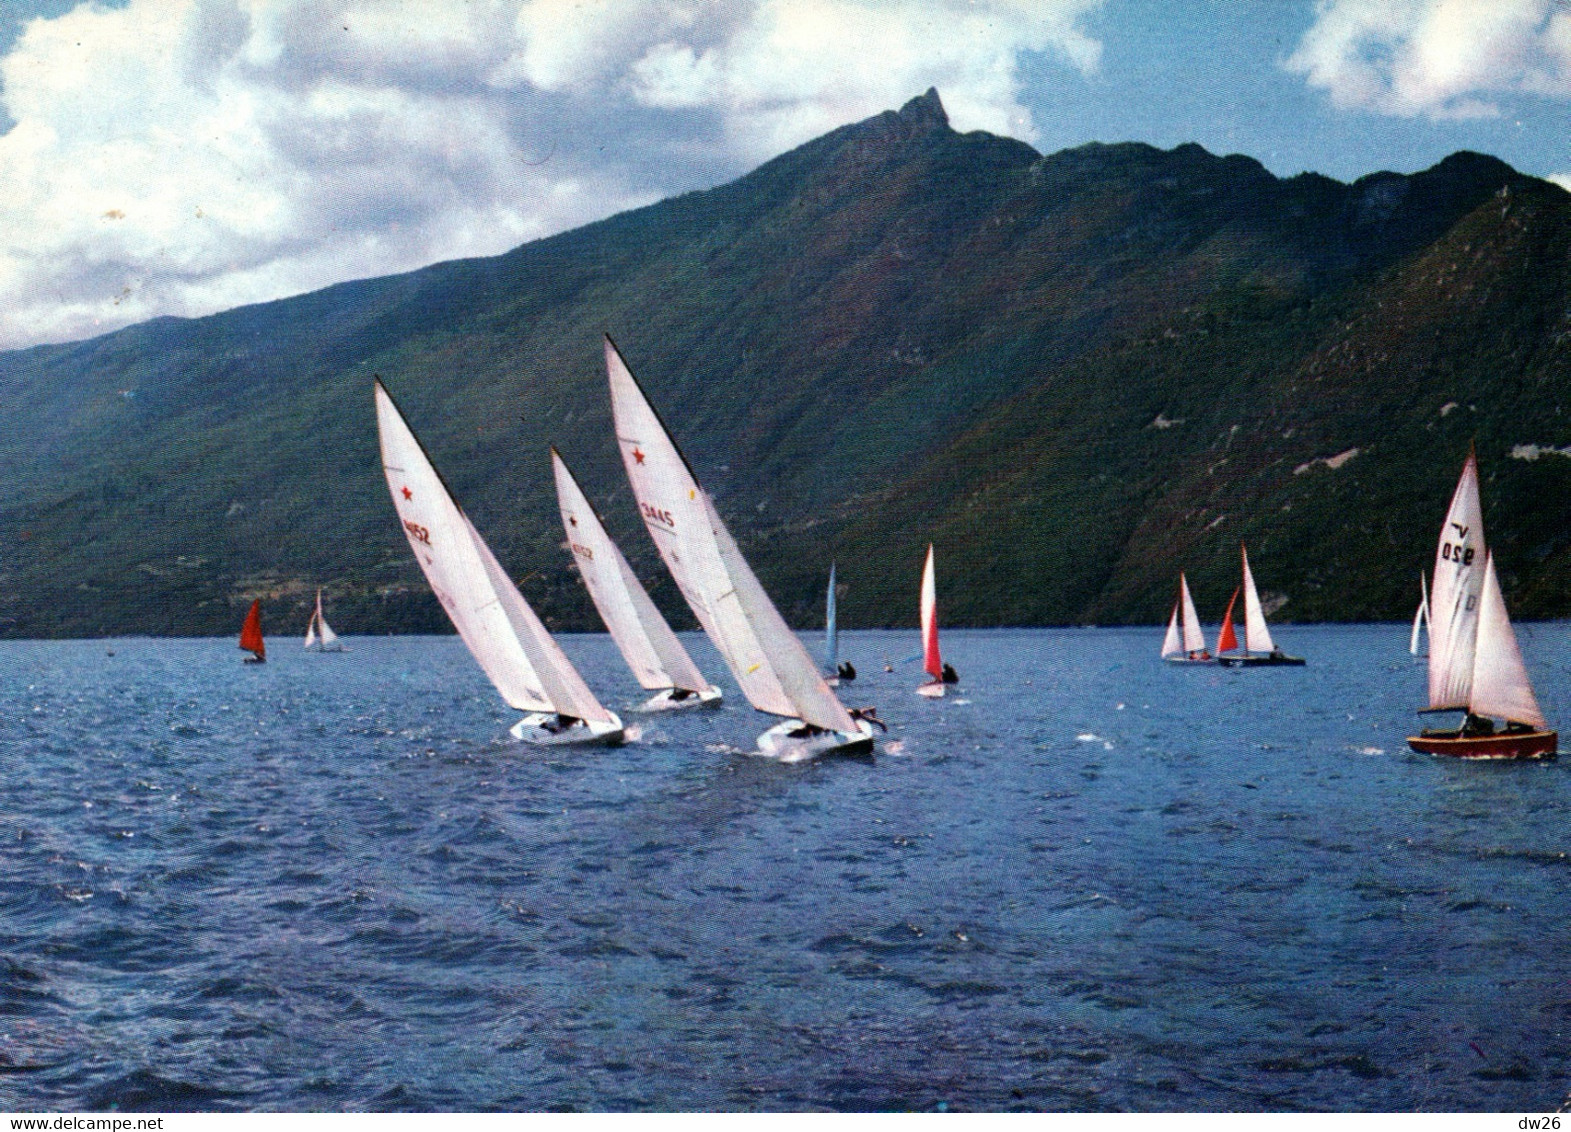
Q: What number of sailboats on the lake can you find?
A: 11